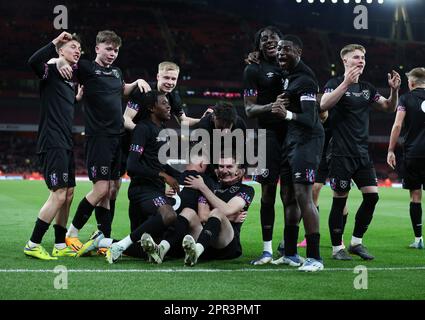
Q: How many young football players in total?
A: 11